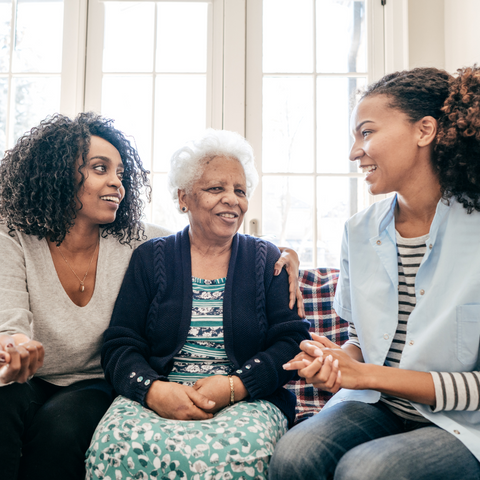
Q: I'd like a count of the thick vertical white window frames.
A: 3